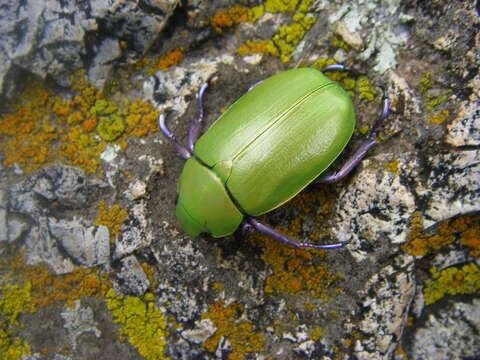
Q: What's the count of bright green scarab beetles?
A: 1